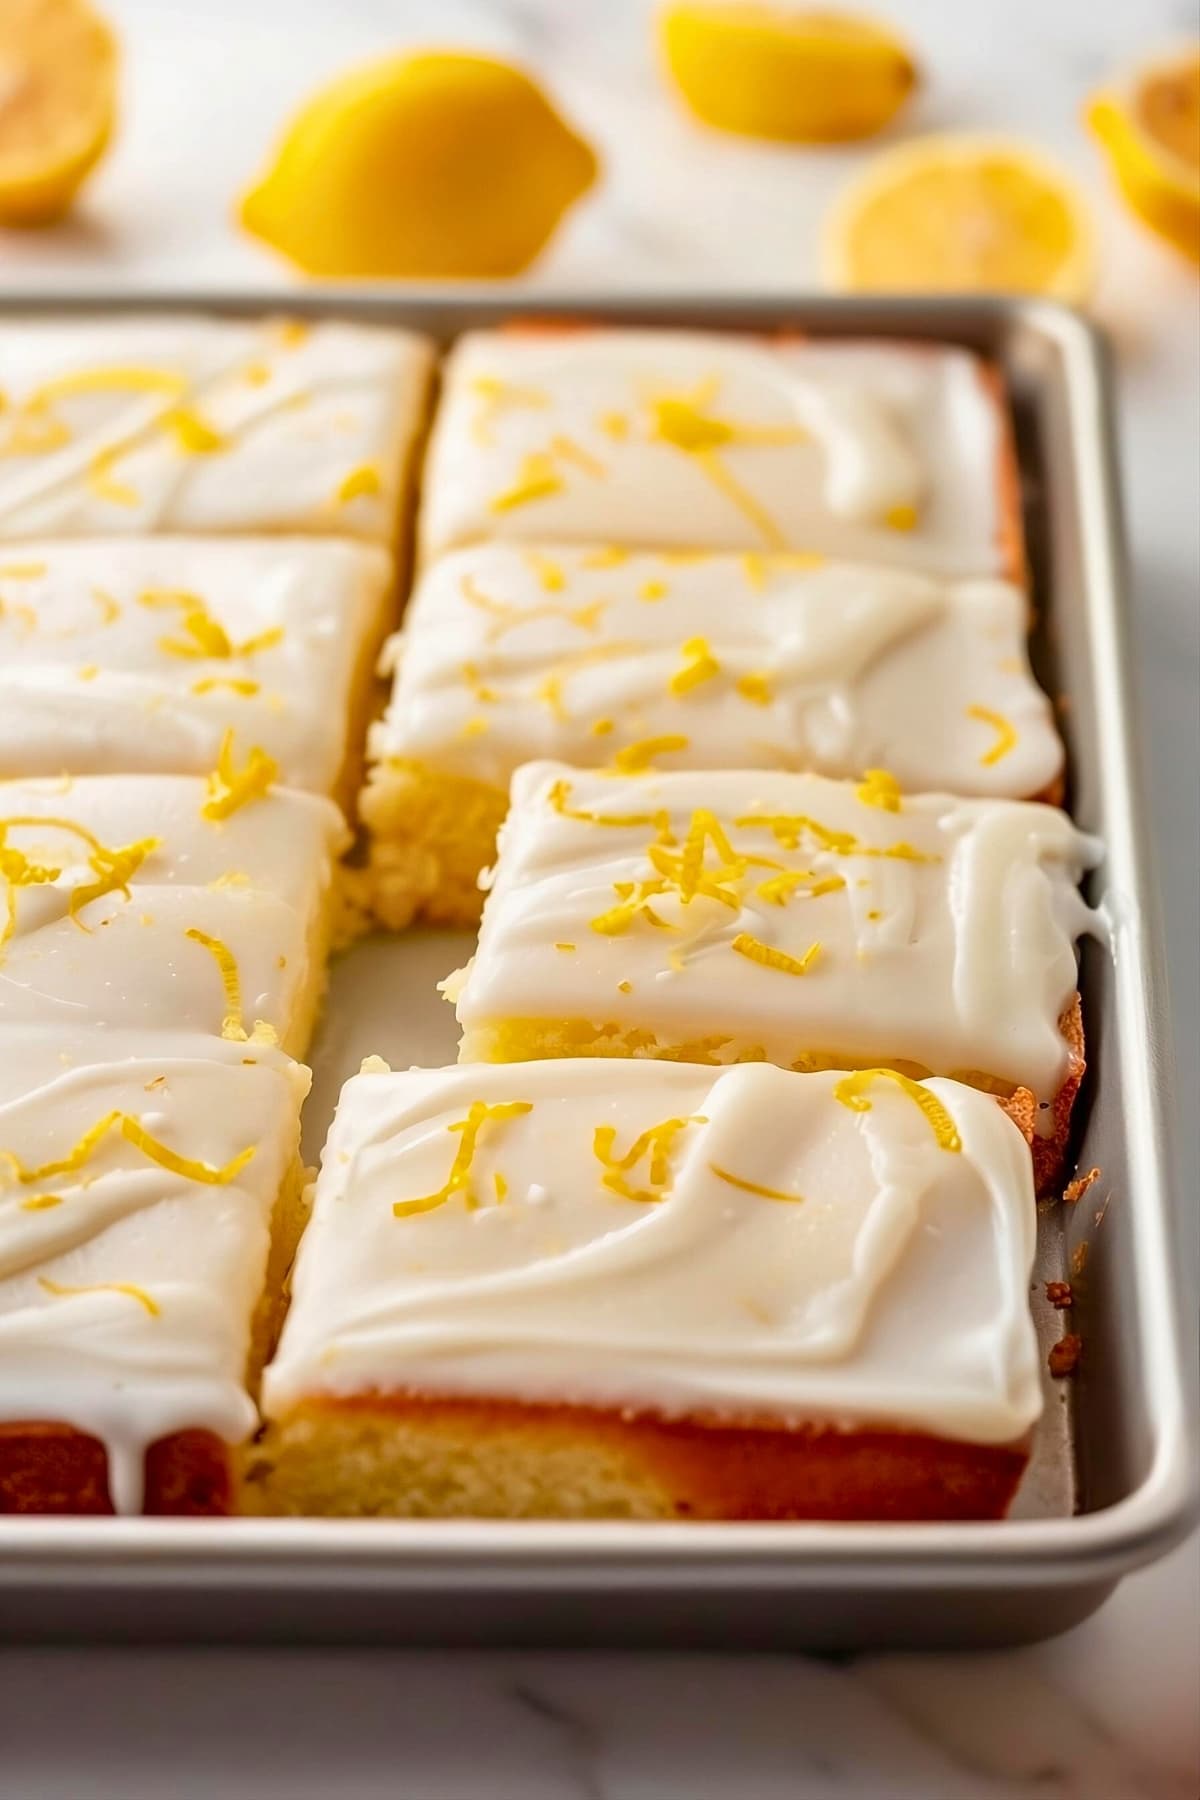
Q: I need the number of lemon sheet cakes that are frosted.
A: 8